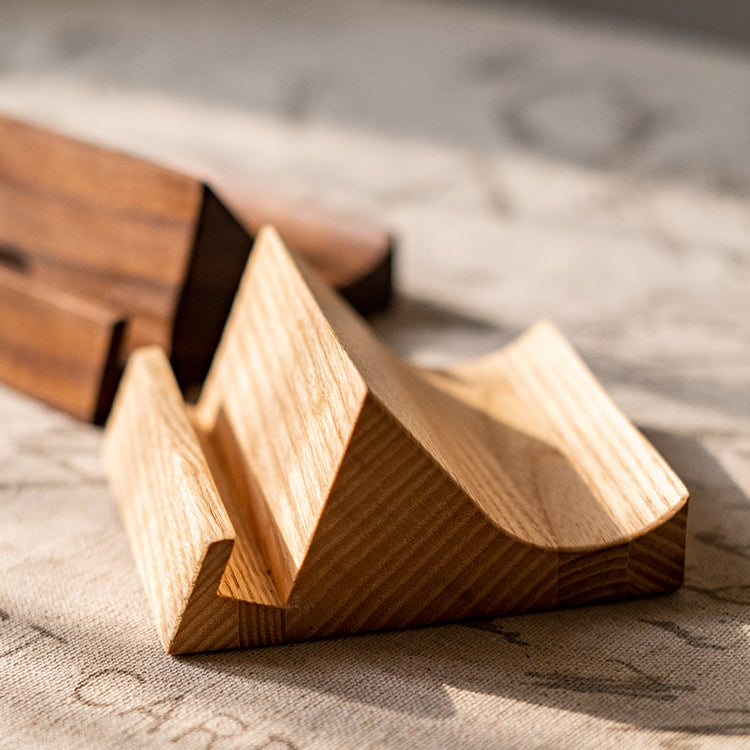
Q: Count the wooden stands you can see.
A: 2